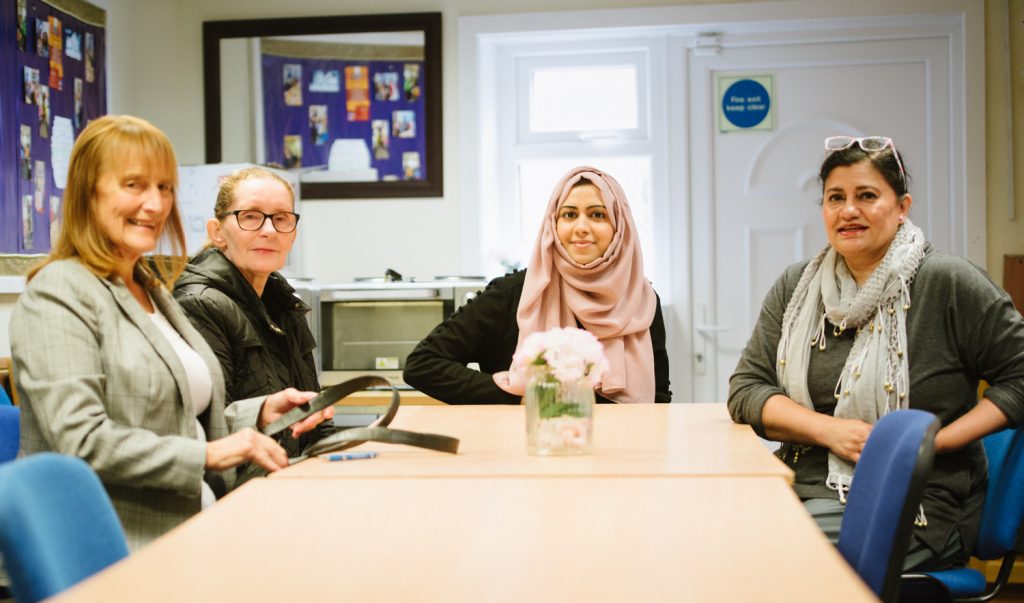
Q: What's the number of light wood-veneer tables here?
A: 2